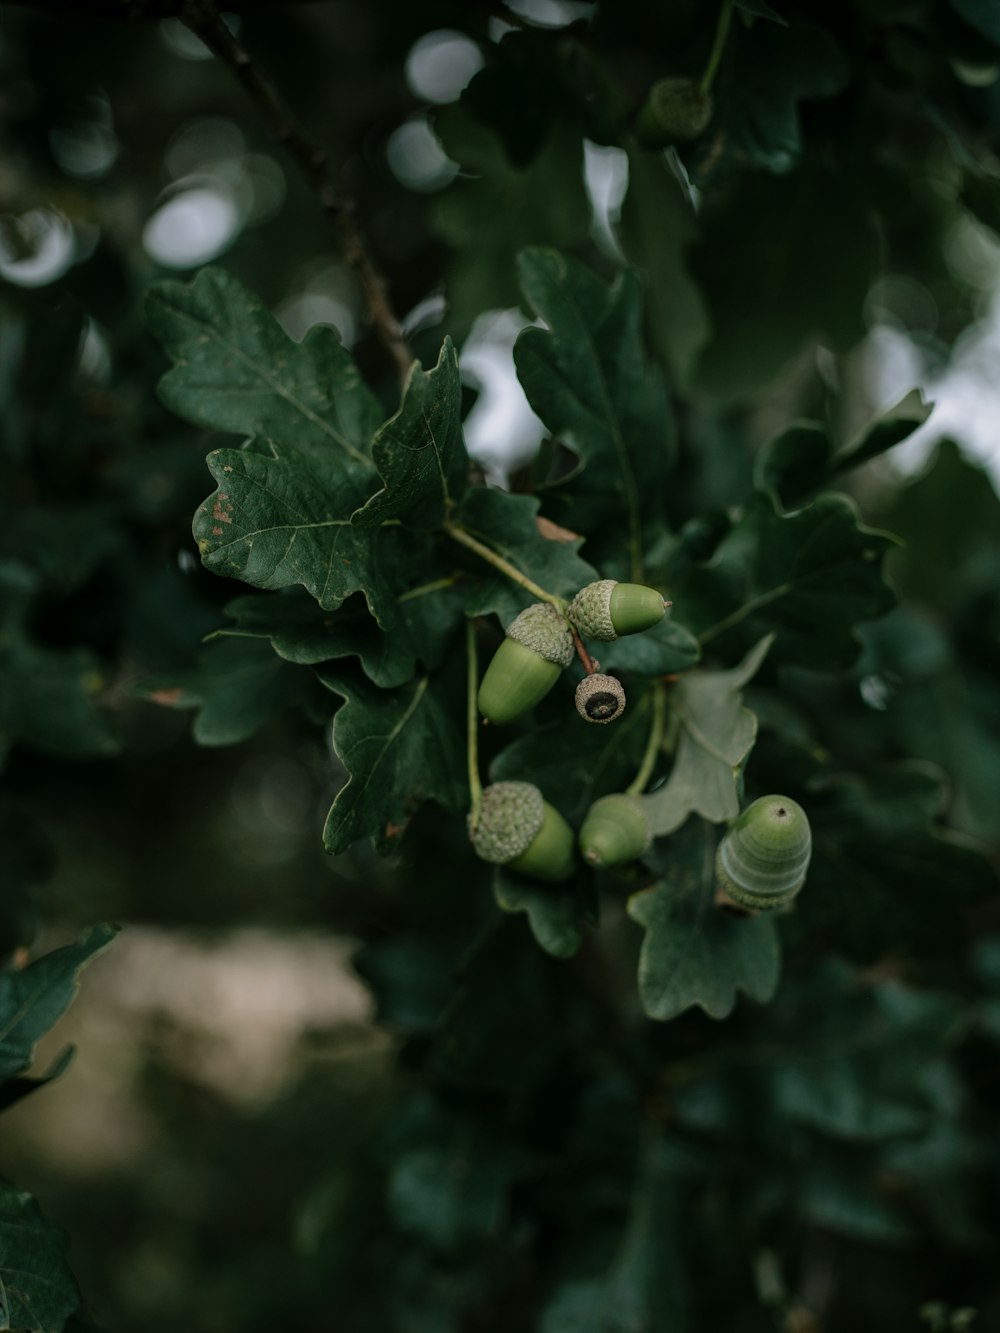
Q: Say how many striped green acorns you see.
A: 1